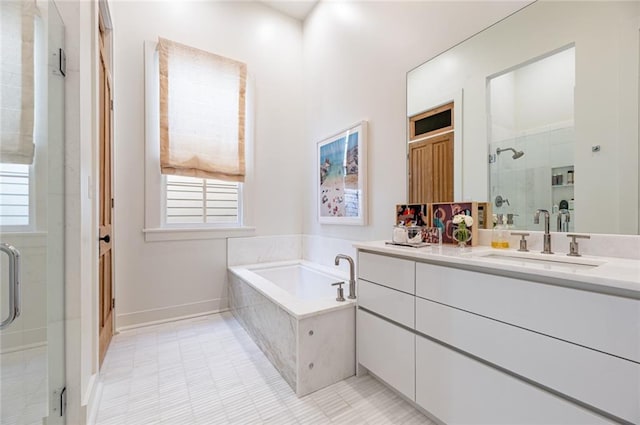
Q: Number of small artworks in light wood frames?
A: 2